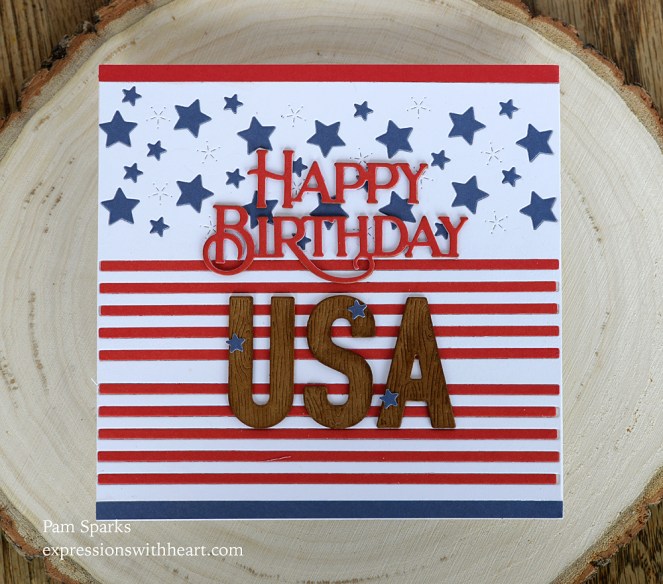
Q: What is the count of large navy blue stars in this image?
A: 14